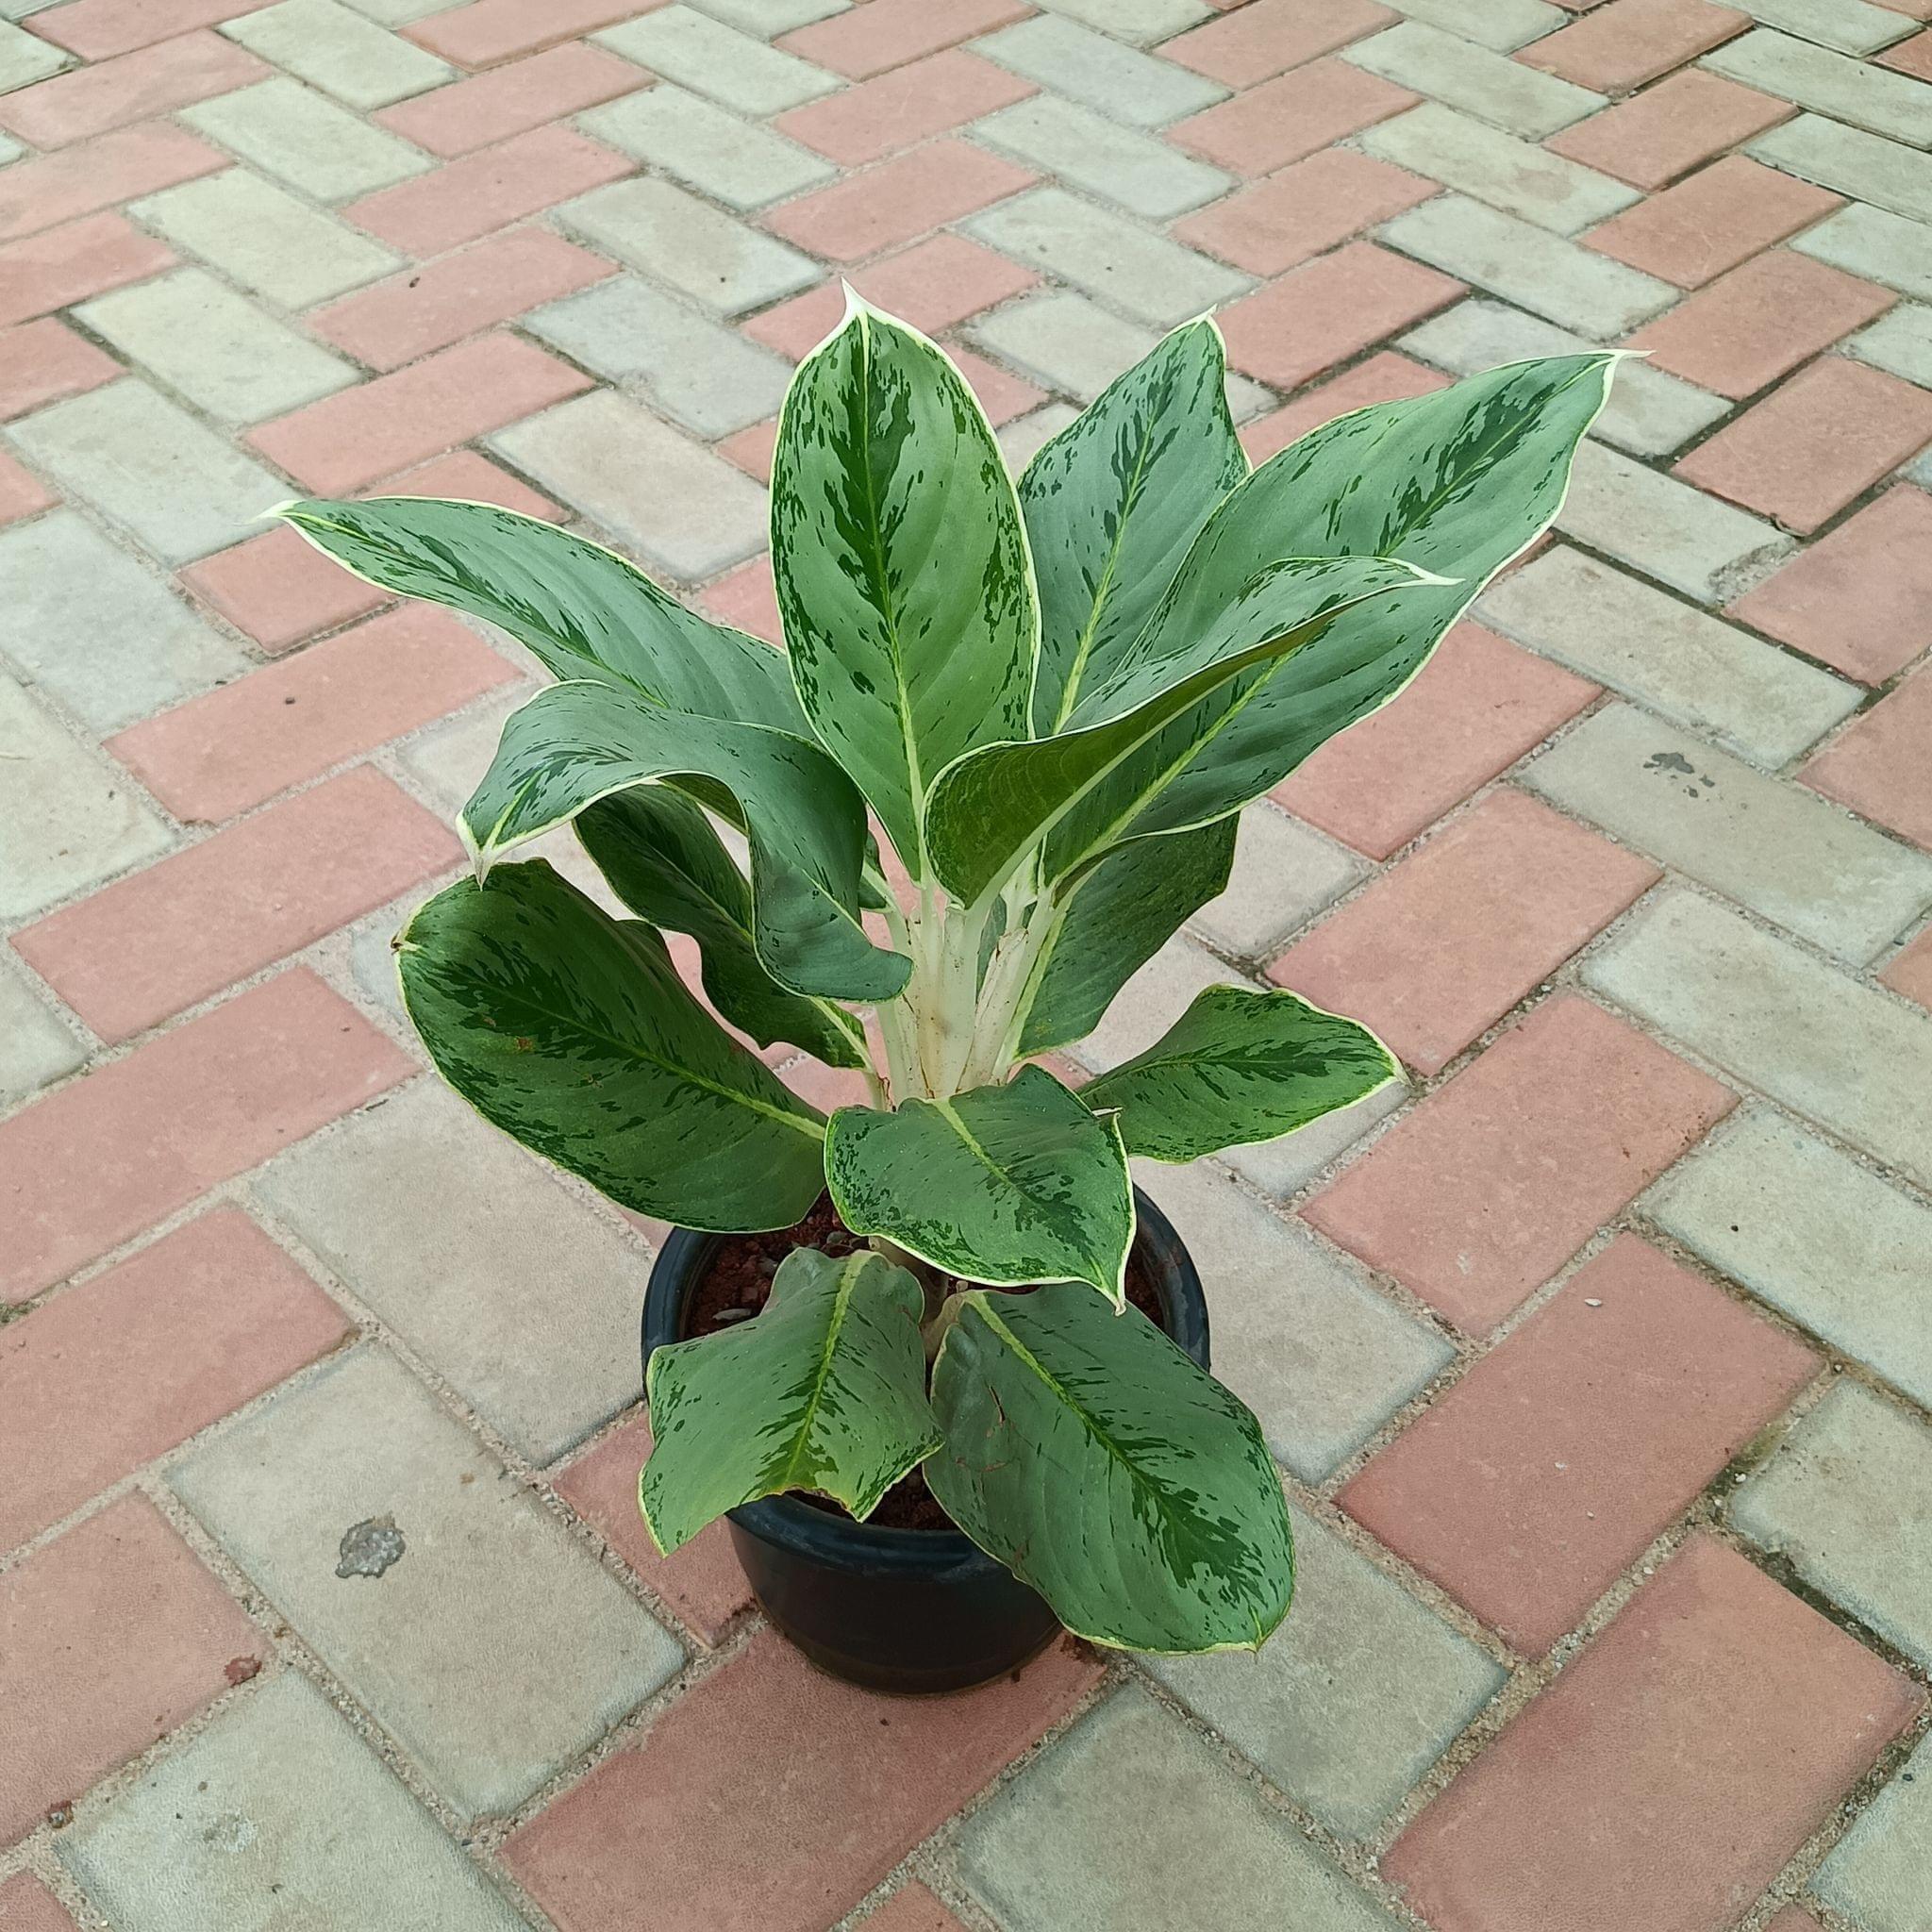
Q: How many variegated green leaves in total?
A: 13